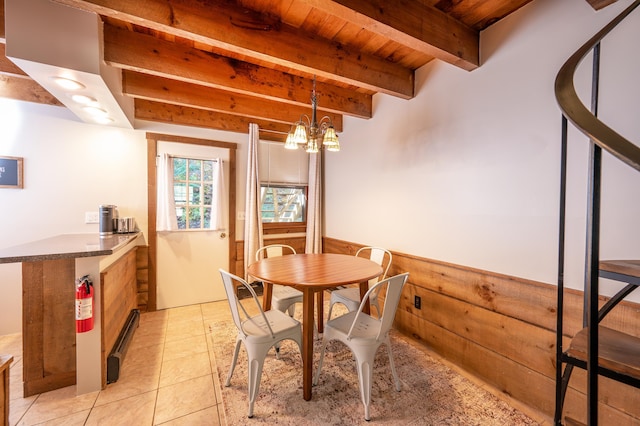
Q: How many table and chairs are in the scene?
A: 5